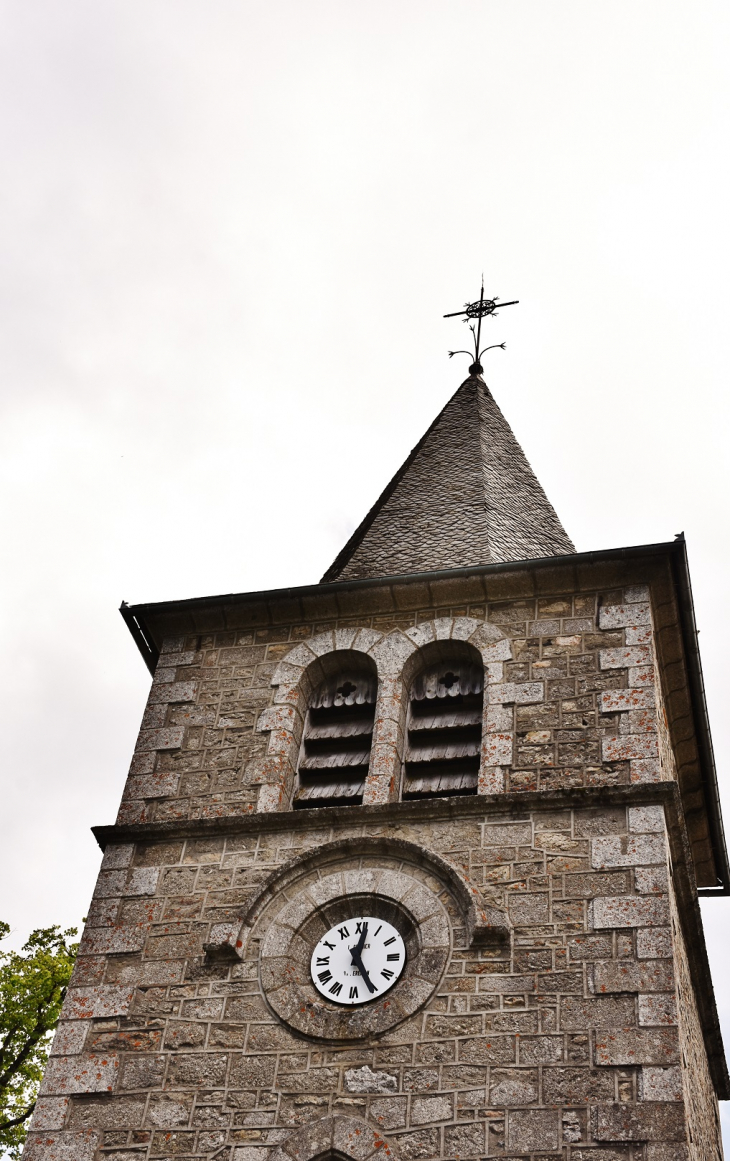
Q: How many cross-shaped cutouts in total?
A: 2